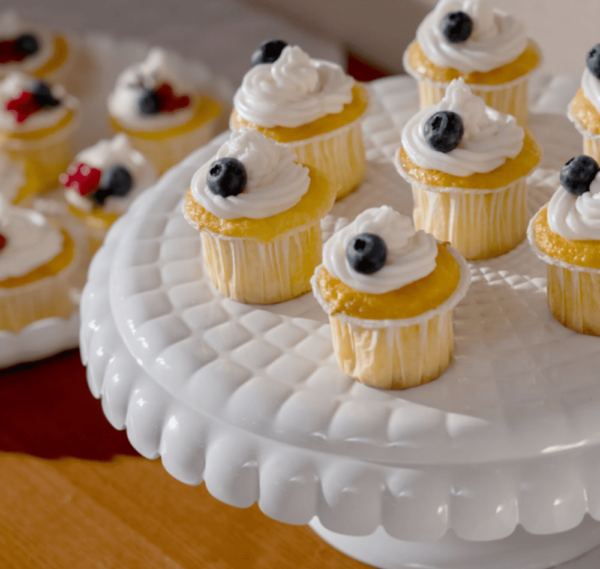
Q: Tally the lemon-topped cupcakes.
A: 0